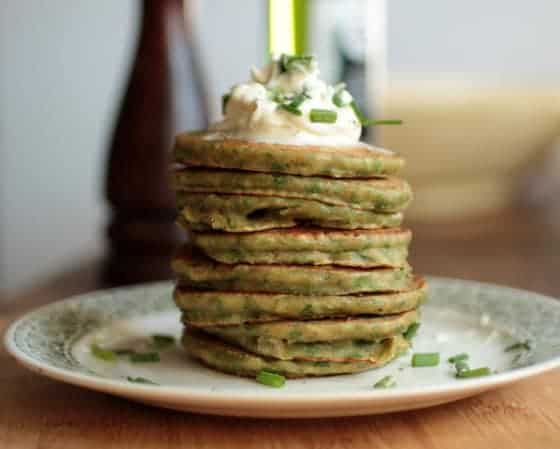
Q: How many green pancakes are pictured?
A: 8